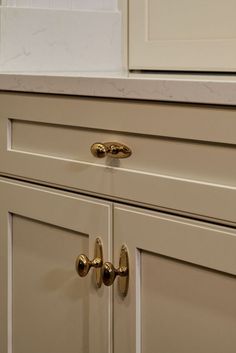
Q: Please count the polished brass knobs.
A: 3